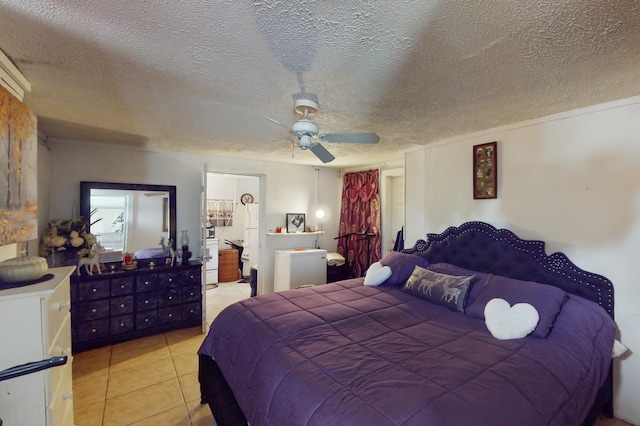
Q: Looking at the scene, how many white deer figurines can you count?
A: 2